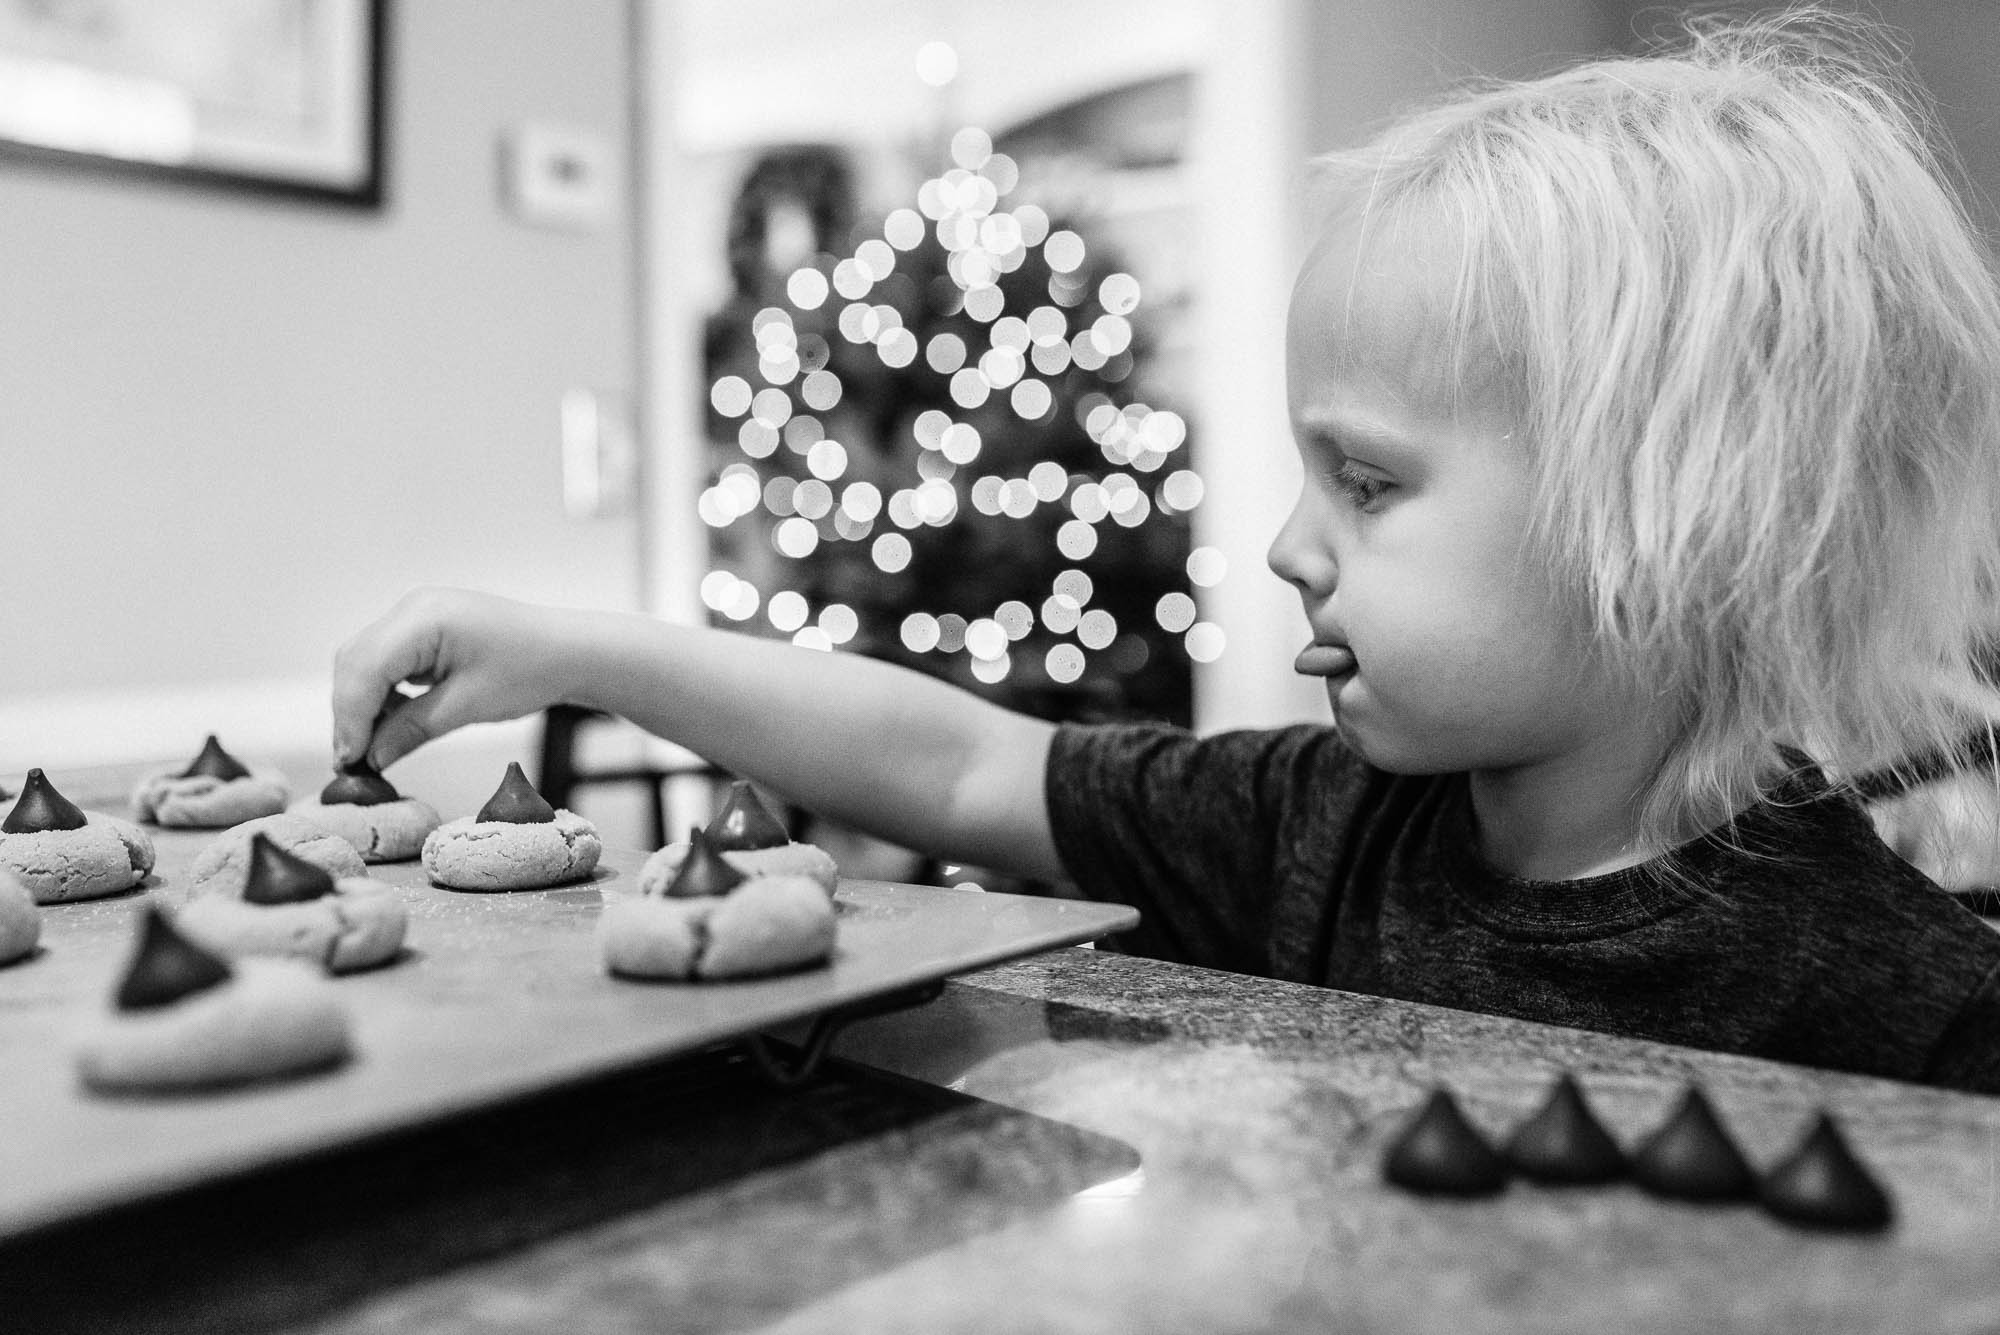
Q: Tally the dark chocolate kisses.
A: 12